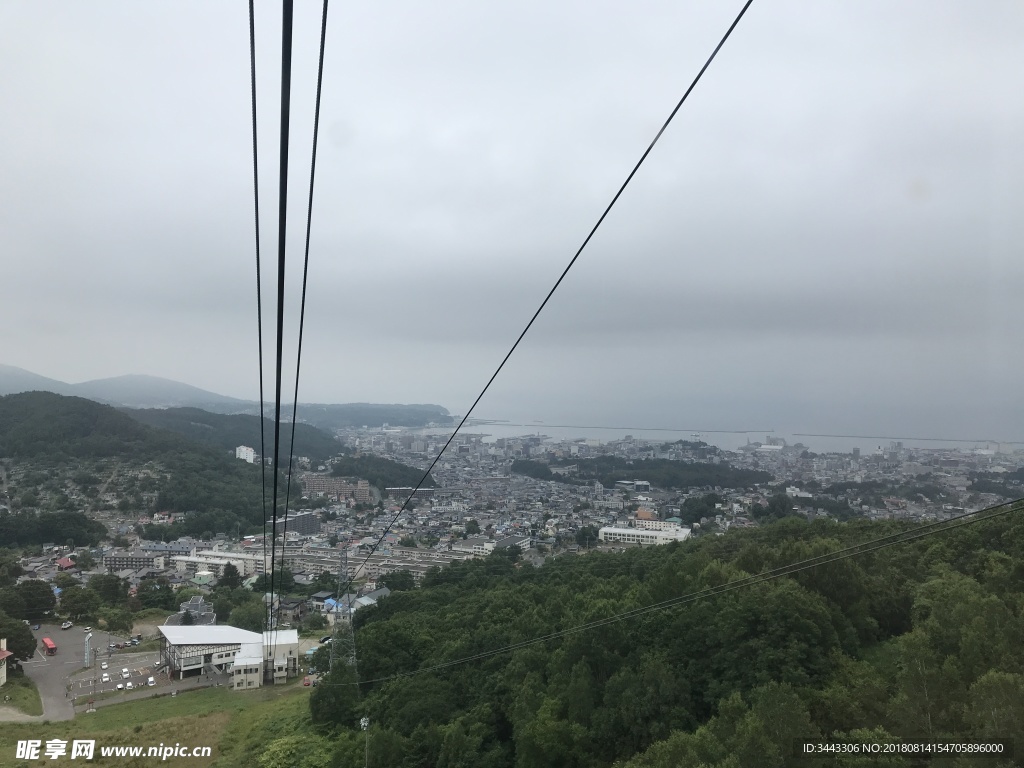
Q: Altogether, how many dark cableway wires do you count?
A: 4